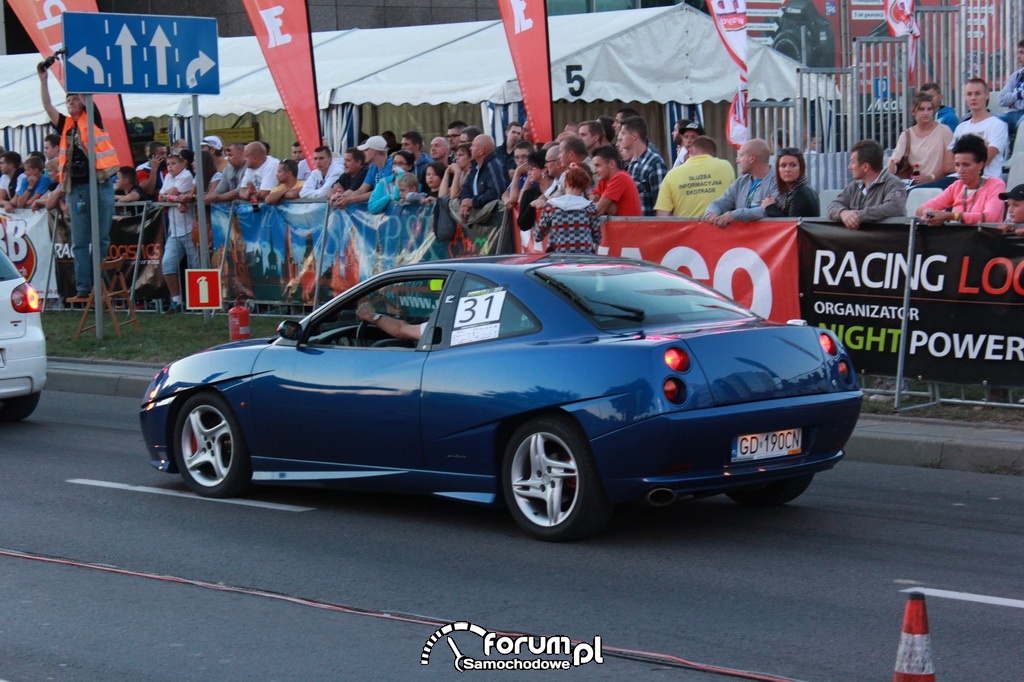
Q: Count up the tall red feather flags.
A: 3